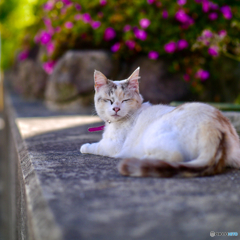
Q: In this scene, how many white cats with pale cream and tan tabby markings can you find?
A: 1